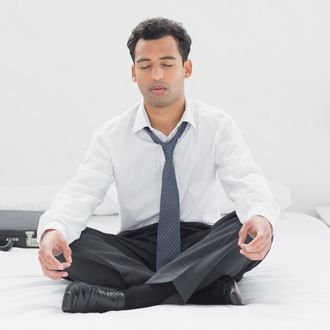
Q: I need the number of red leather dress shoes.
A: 0